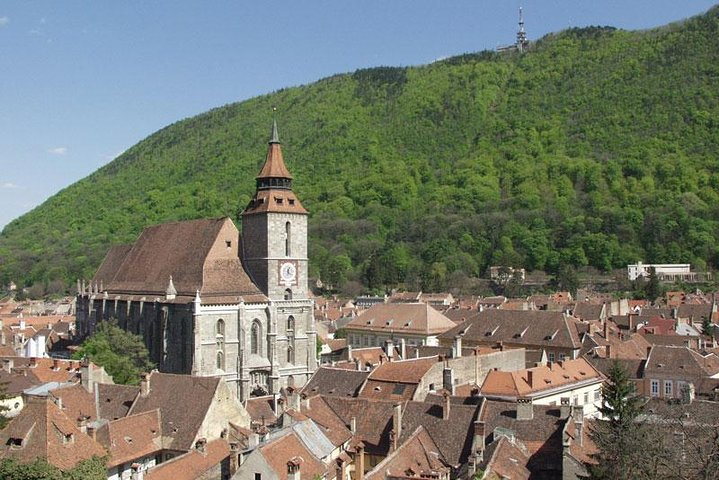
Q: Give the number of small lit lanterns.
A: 0